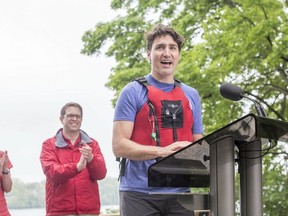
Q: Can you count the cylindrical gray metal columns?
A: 2